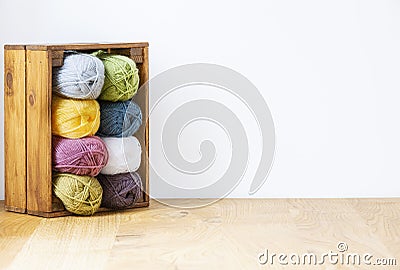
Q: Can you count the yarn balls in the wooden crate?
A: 8